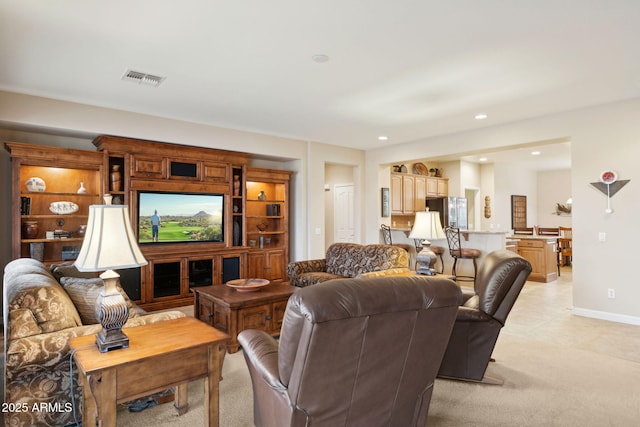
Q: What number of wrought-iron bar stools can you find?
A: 3